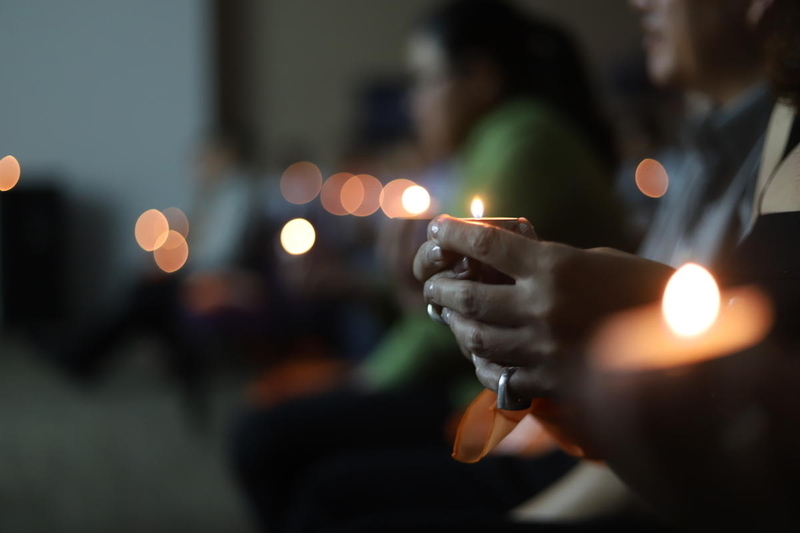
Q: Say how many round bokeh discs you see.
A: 11